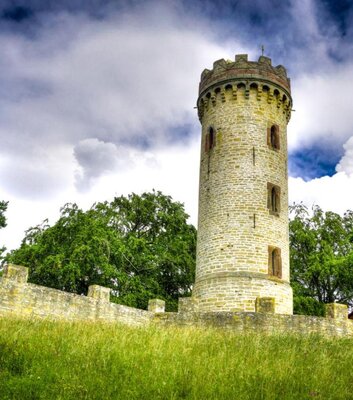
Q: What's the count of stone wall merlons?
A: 6